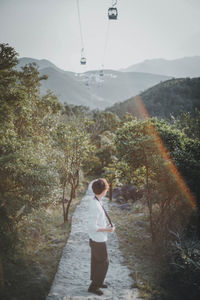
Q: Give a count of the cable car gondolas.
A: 3